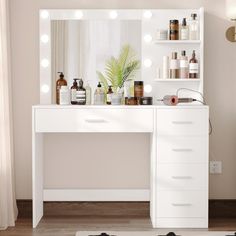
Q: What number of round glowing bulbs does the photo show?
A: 10